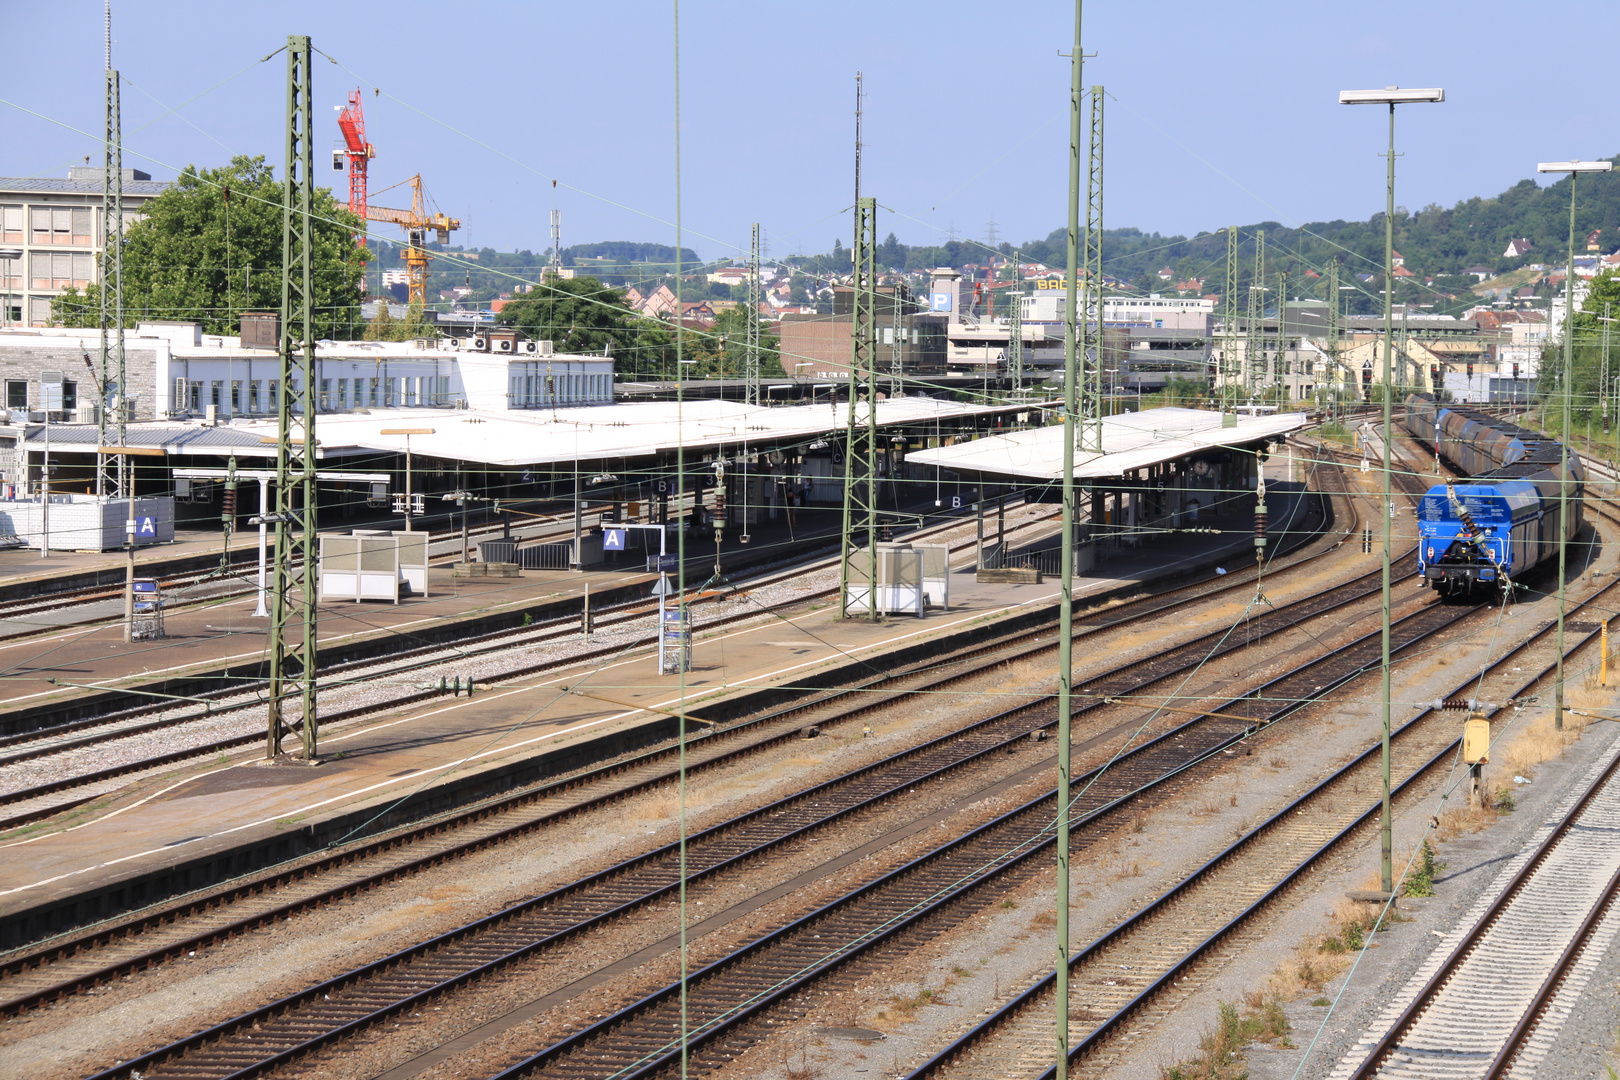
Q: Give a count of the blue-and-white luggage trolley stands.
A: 2